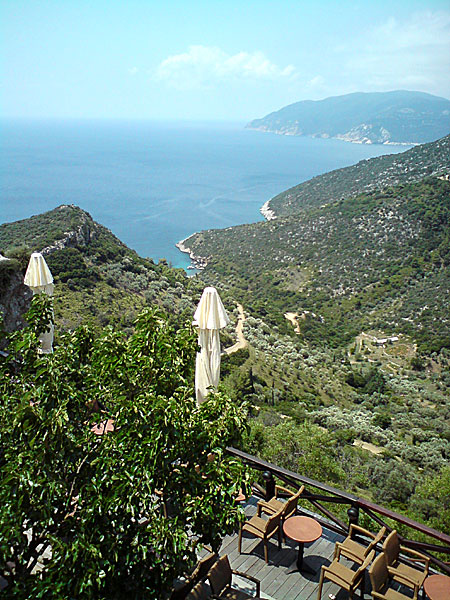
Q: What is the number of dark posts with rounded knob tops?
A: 2